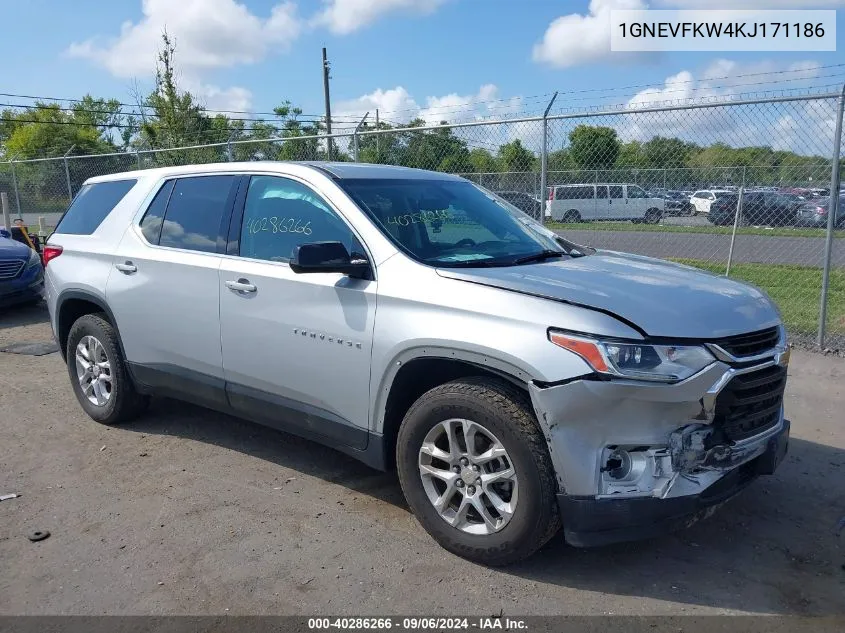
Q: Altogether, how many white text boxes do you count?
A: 1